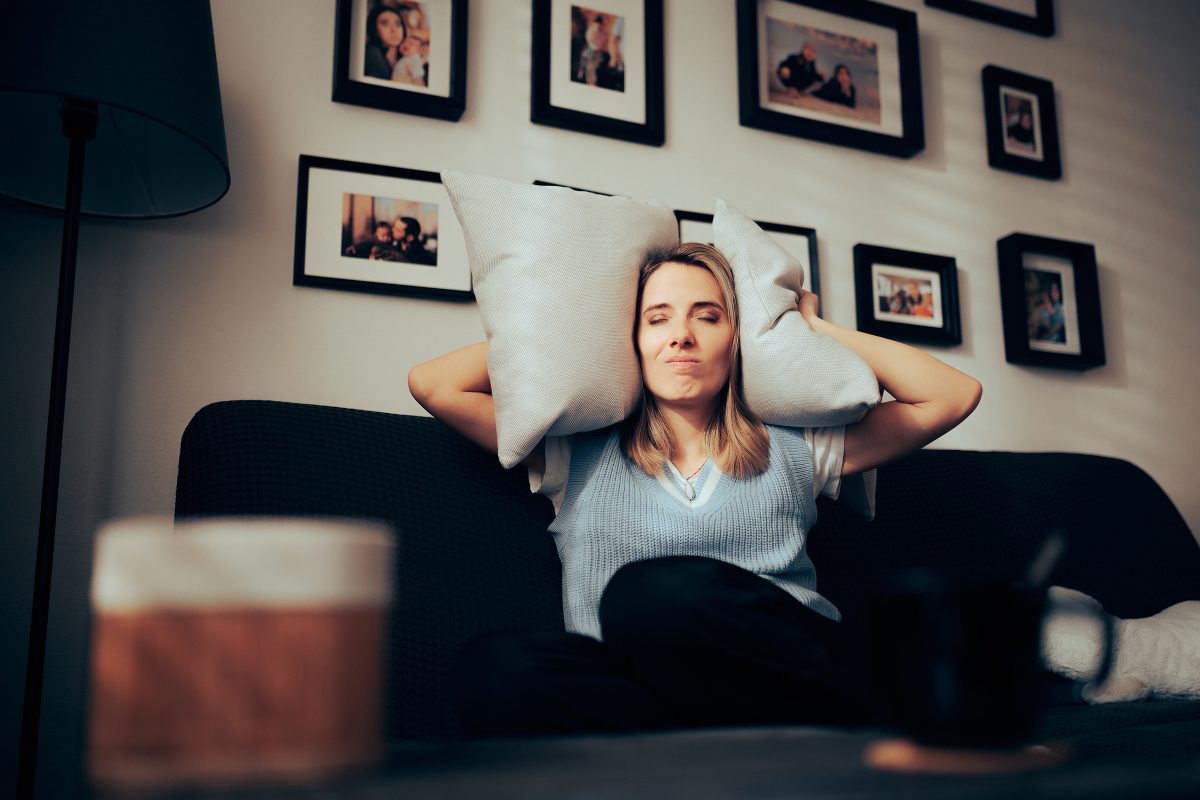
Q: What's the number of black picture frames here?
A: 10